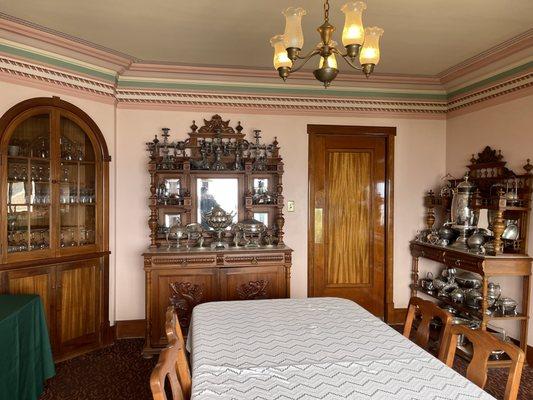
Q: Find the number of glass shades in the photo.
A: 5